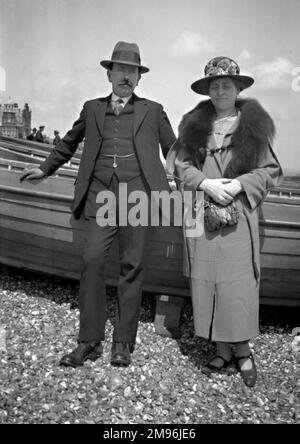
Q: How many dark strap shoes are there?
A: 2